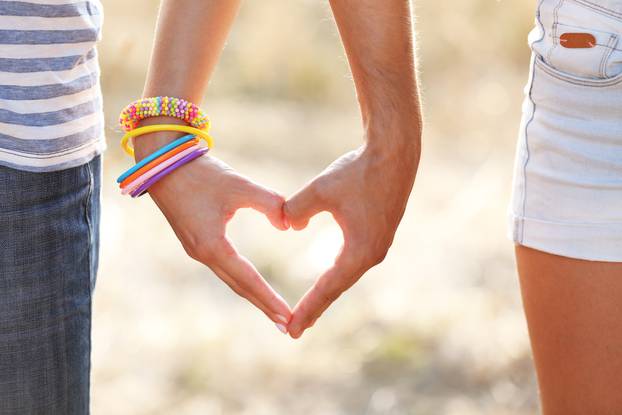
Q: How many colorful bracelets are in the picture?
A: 6